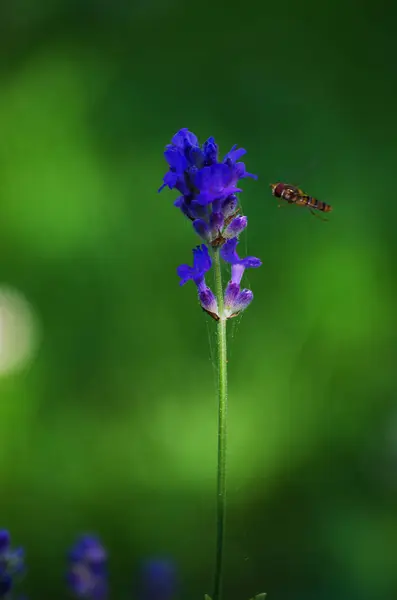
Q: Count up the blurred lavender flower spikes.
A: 3